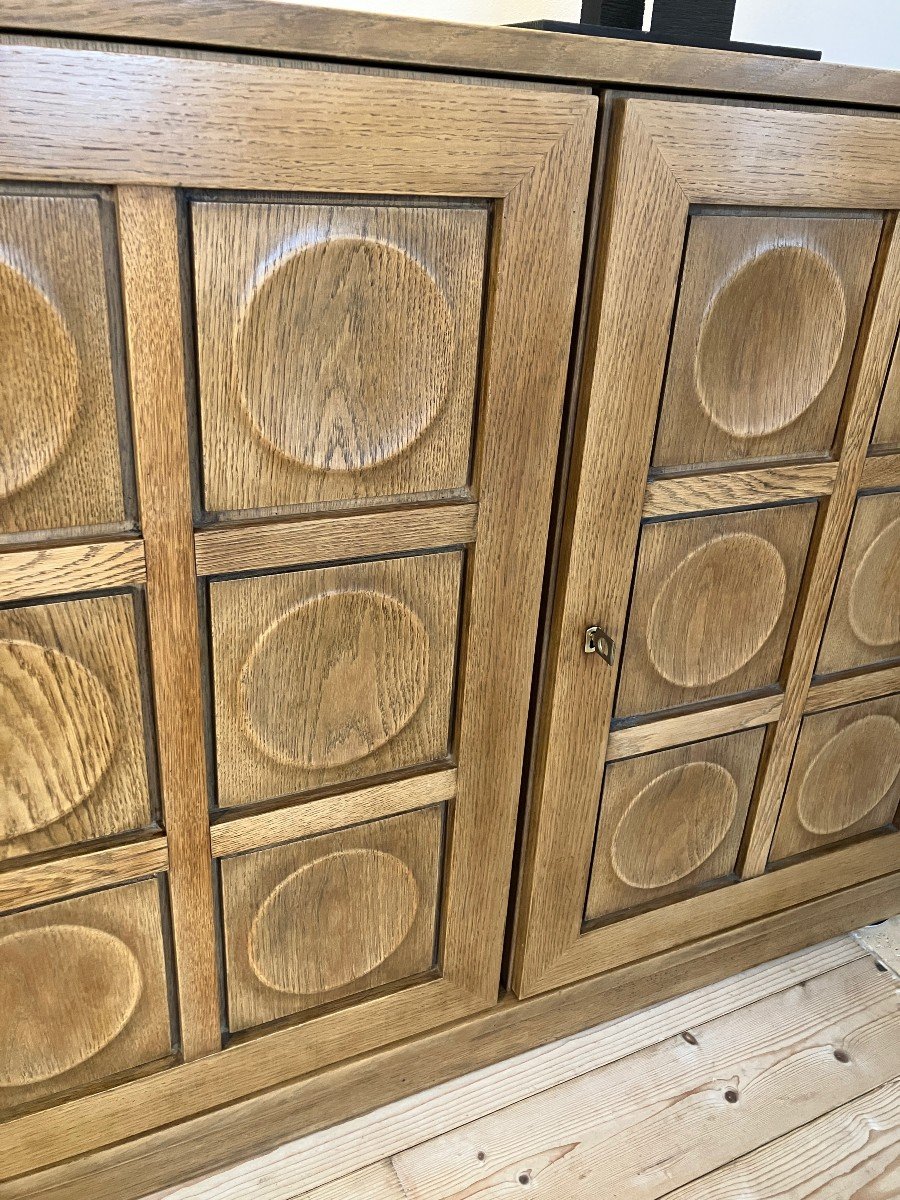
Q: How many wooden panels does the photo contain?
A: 12